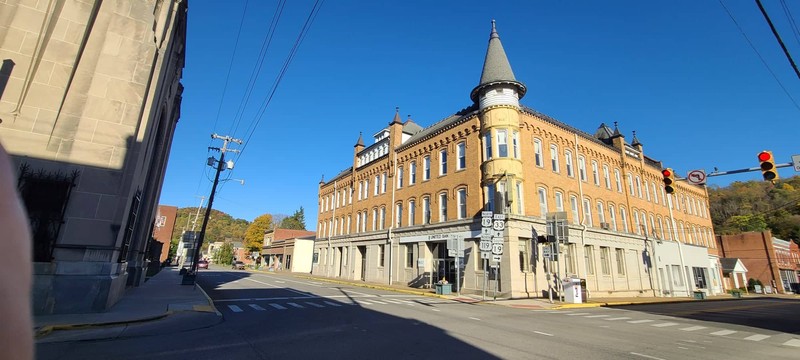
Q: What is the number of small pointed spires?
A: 5